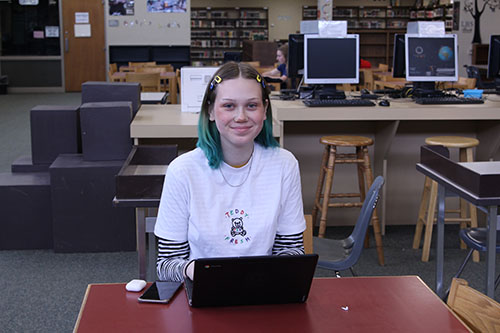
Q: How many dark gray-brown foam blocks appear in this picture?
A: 6